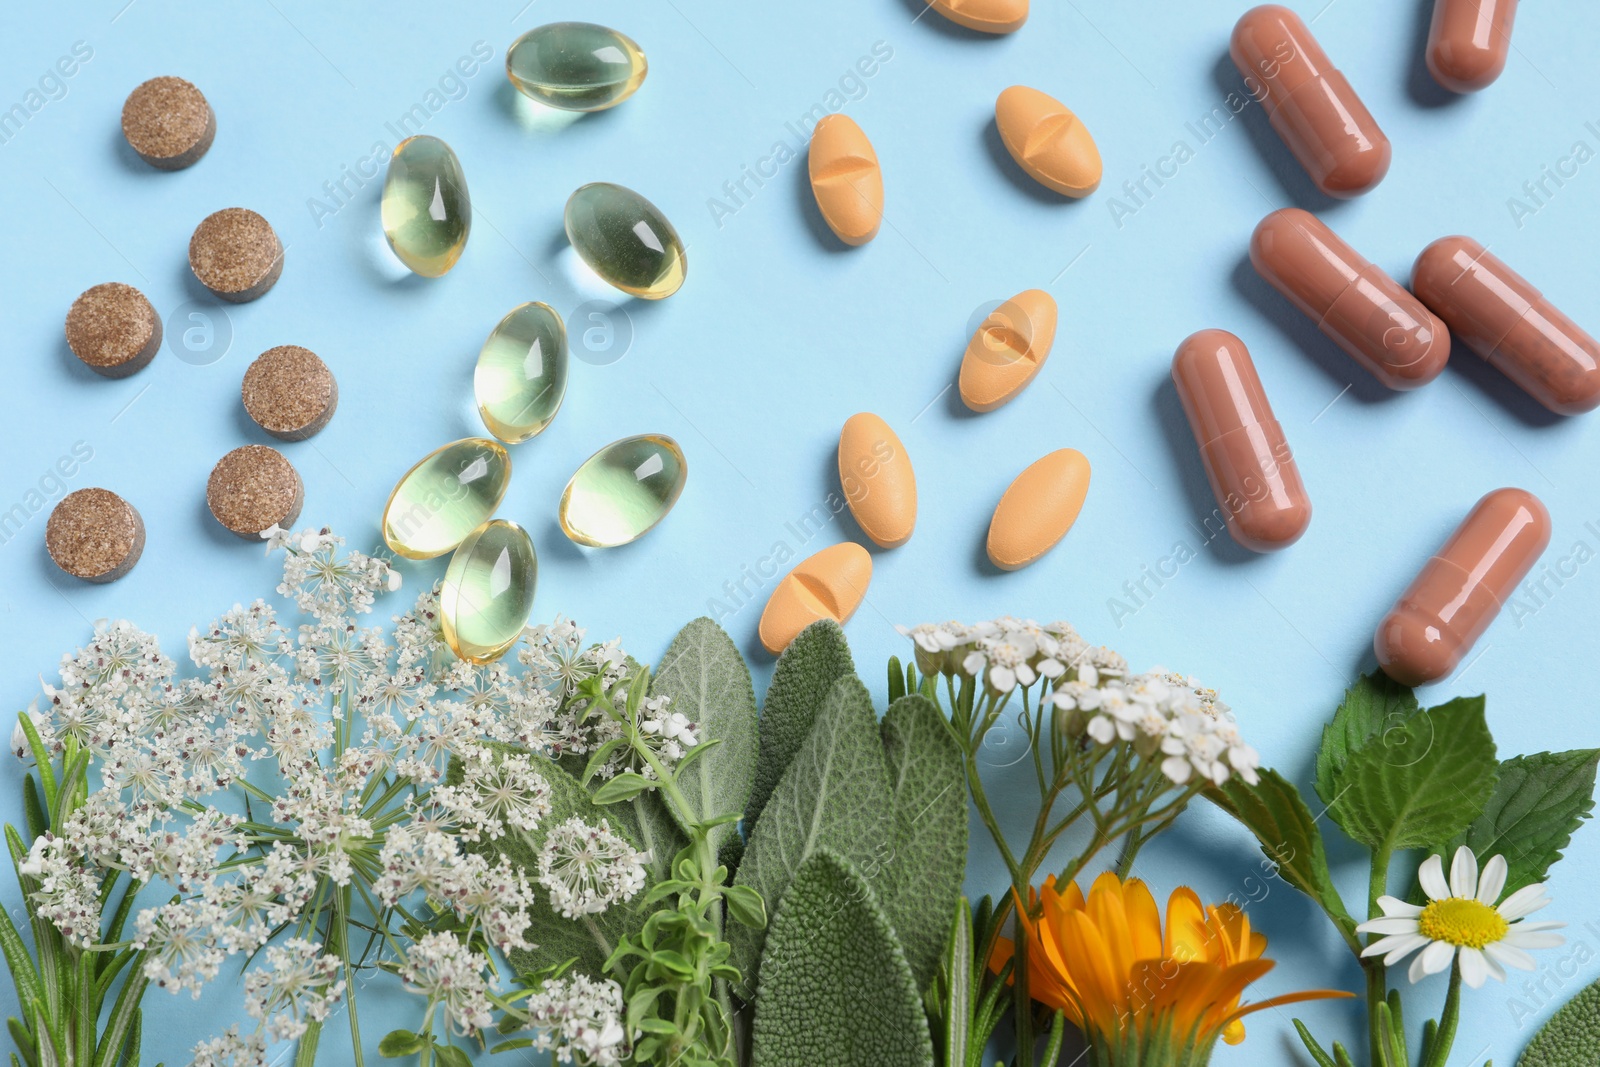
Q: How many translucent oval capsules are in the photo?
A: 7